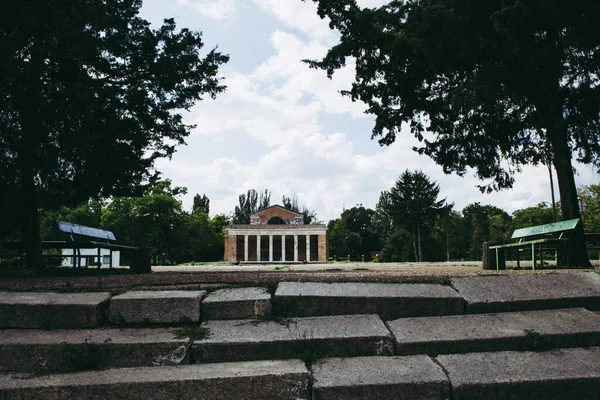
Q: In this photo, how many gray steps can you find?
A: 3